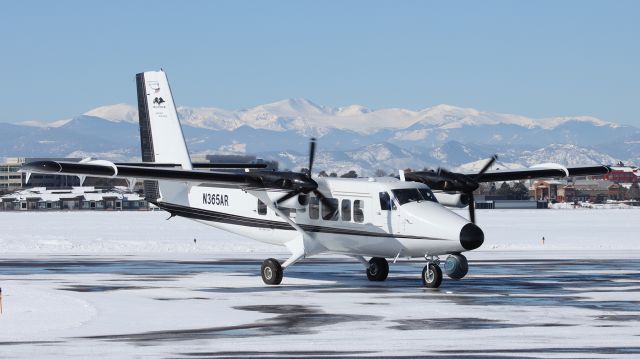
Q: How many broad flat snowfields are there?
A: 1